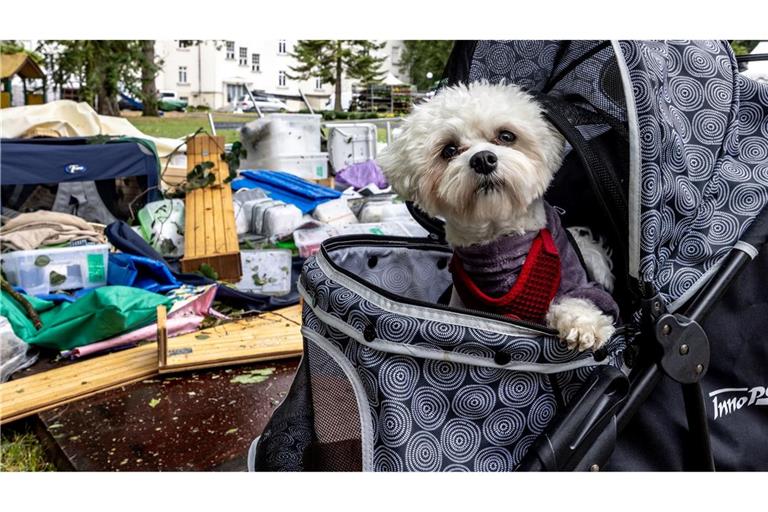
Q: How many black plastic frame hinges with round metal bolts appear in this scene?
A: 1